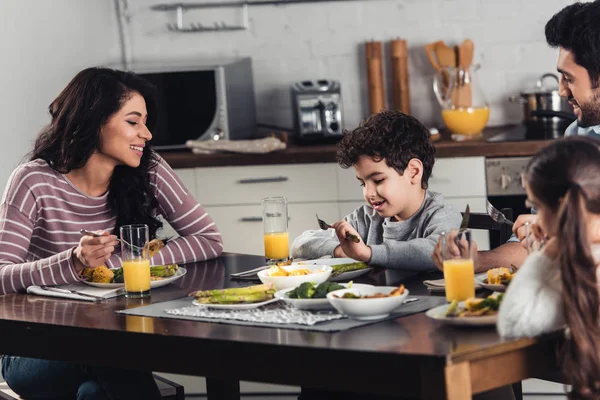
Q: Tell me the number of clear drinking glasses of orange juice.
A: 3